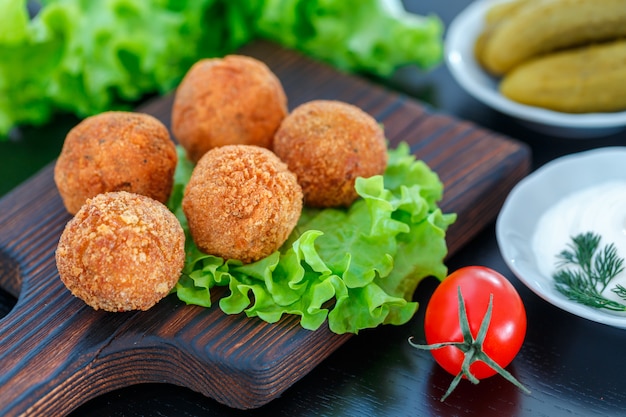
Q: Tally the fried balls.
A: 5